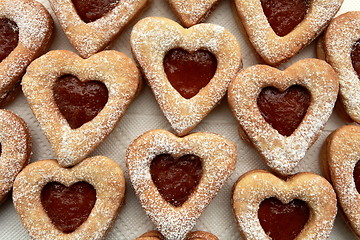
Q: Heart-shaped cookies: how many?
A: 14